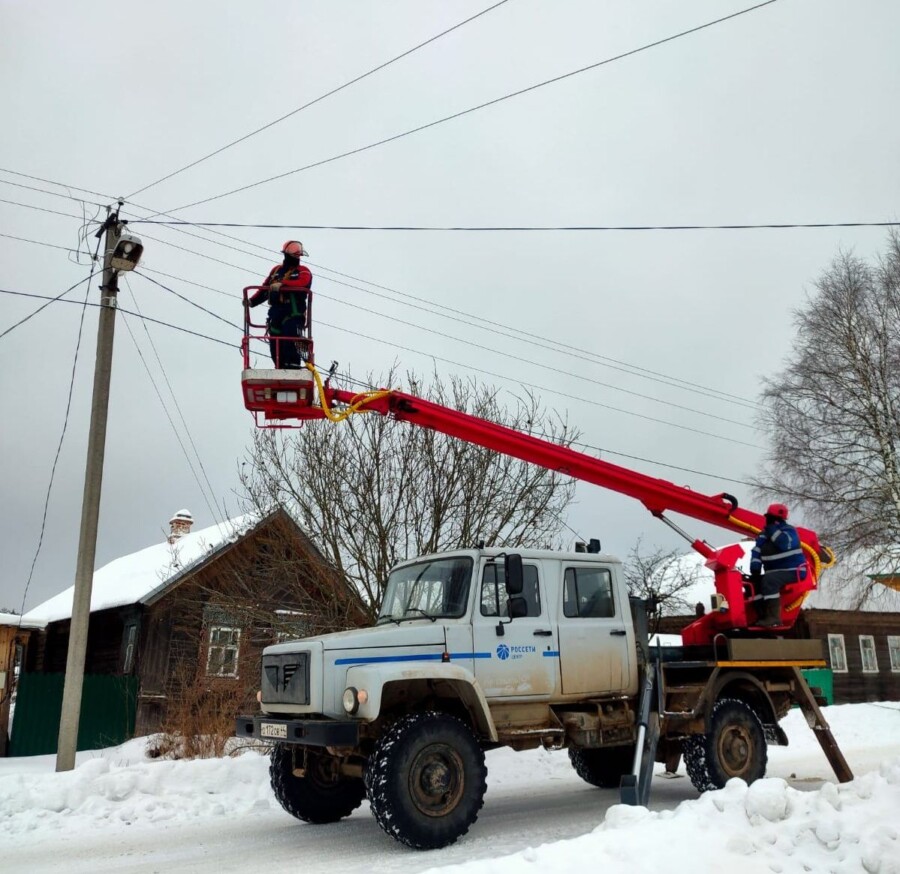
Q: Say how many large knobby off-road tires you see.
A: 4